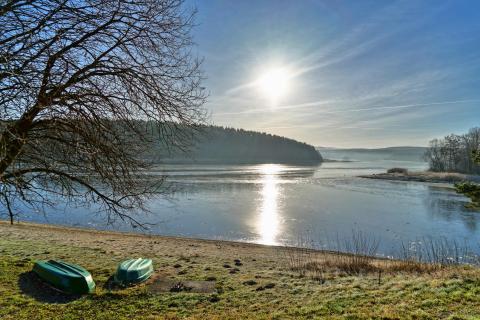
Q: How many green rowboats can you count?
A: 2